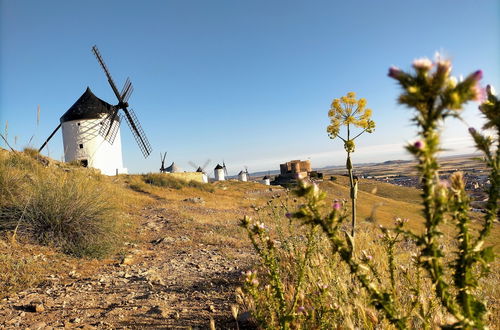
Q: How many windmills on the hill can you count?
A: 6